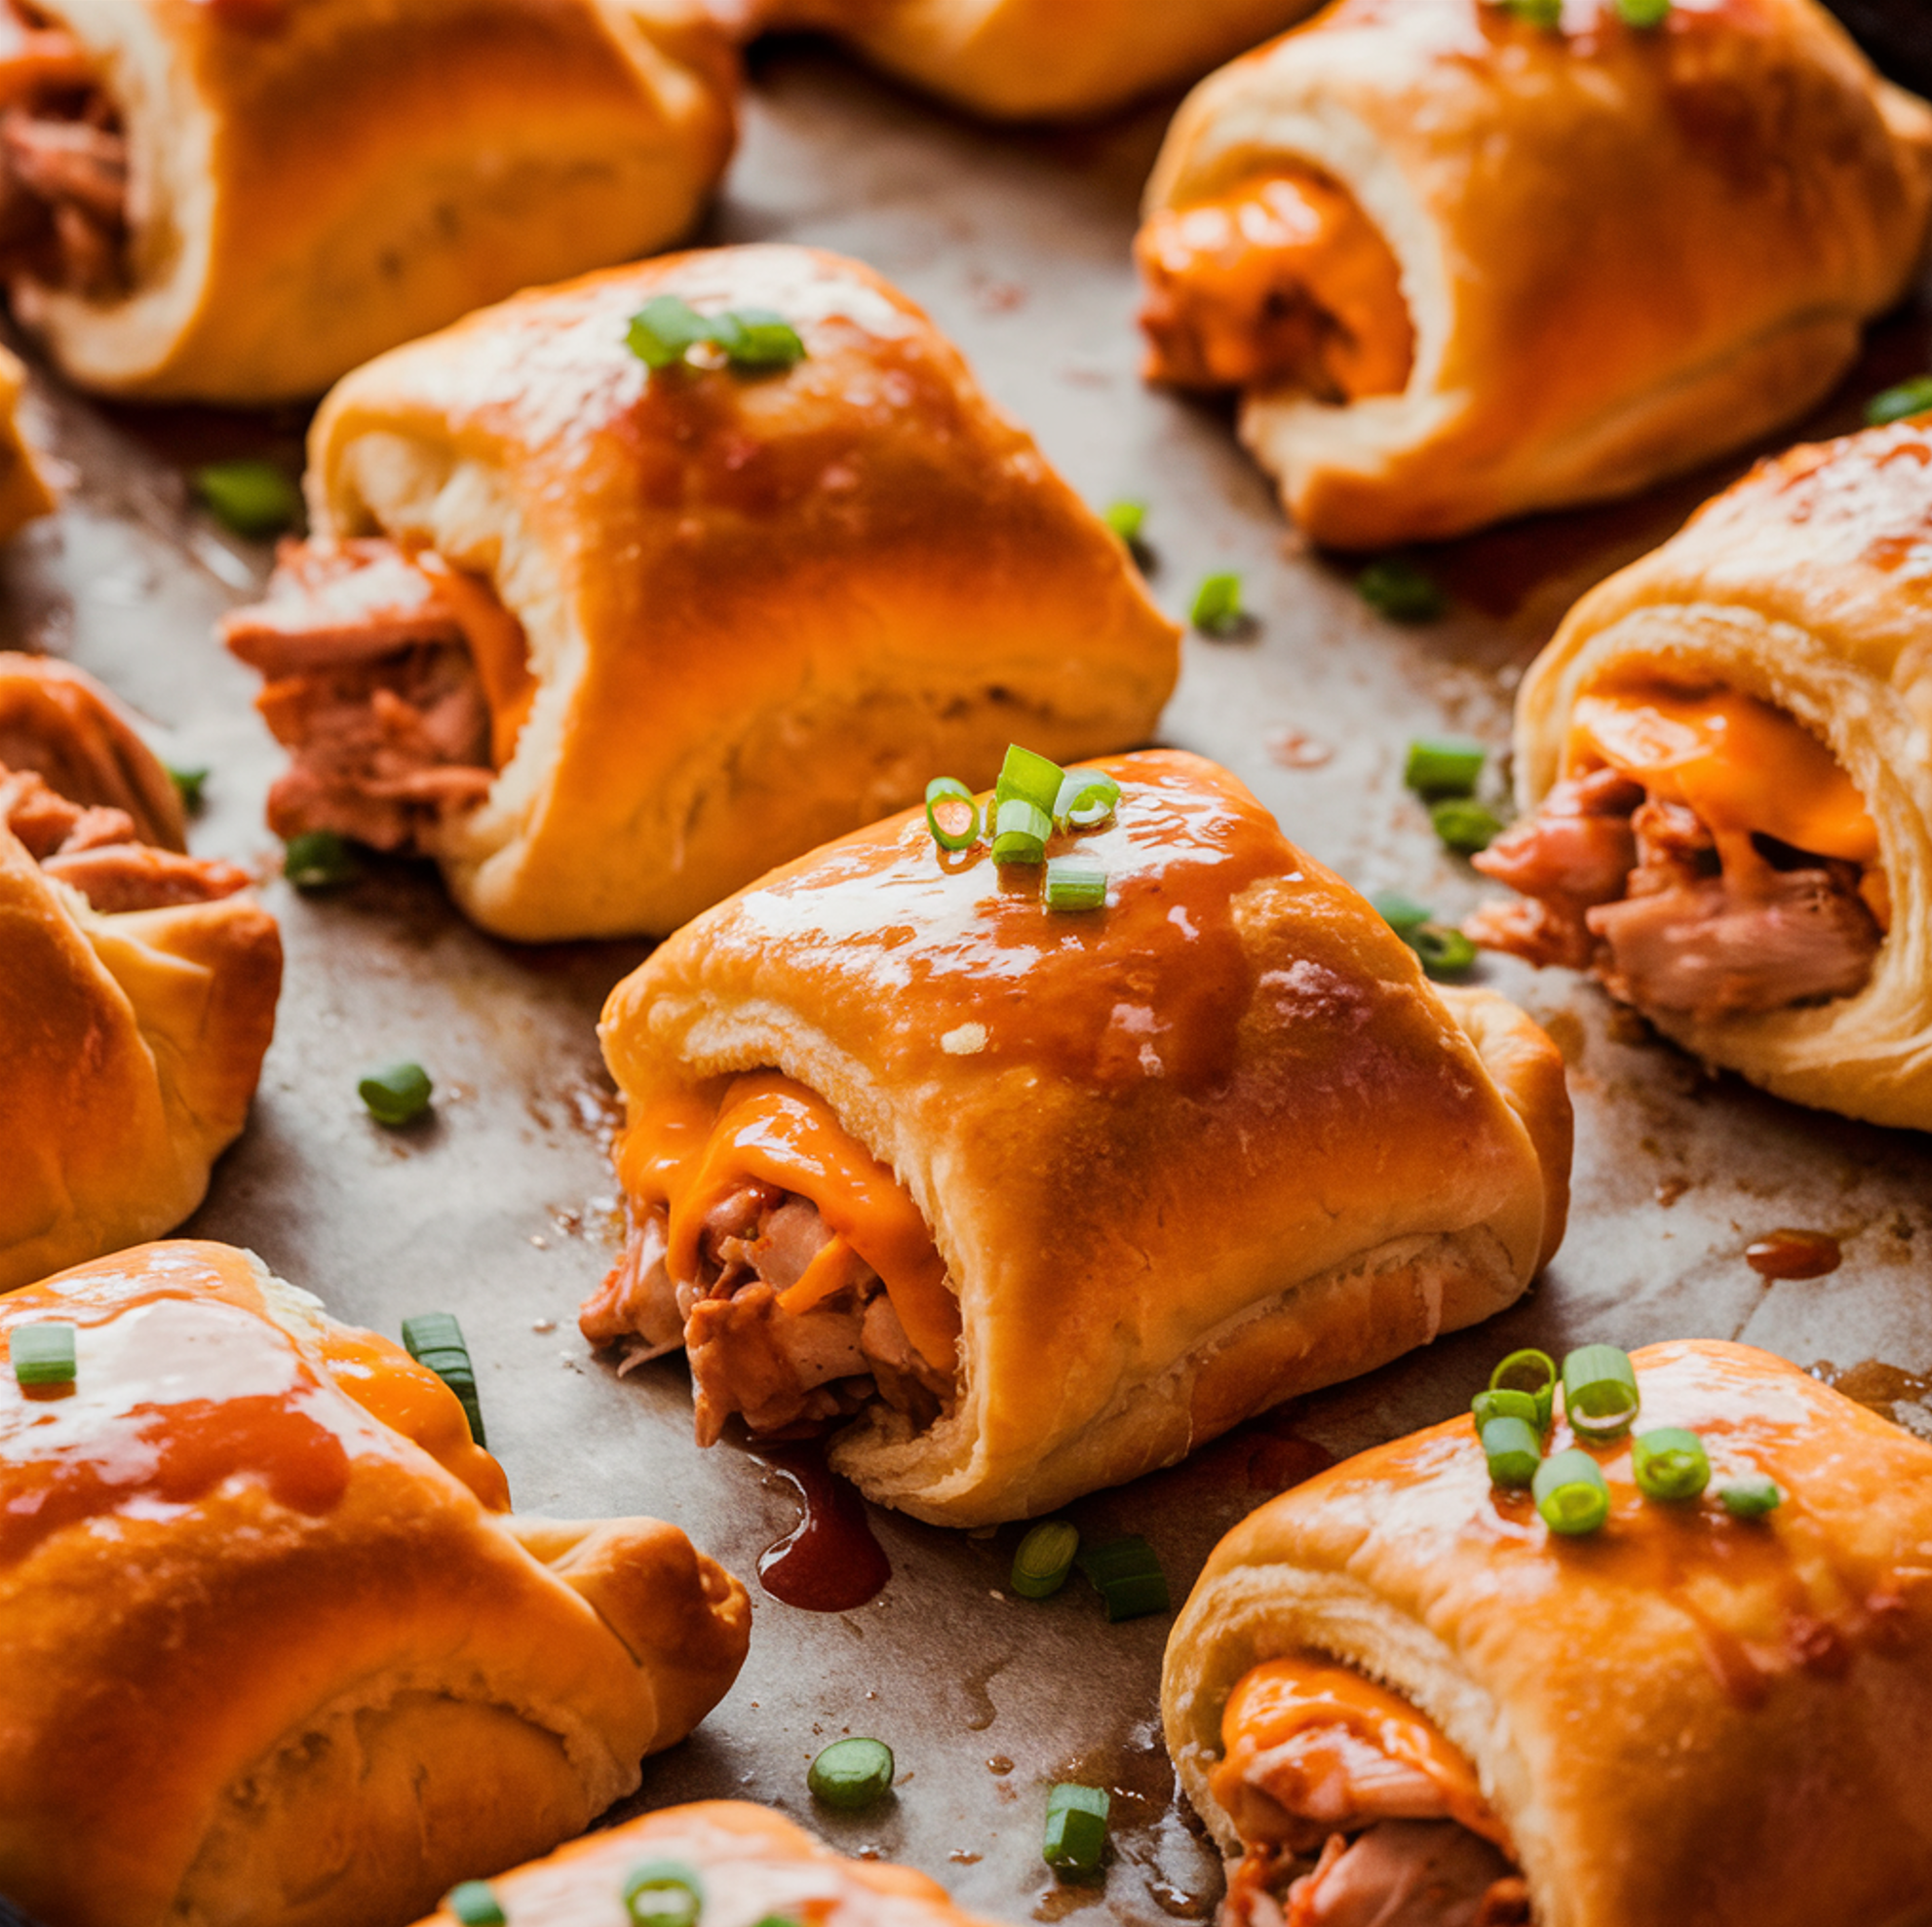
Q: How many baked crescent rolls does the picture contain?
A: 11